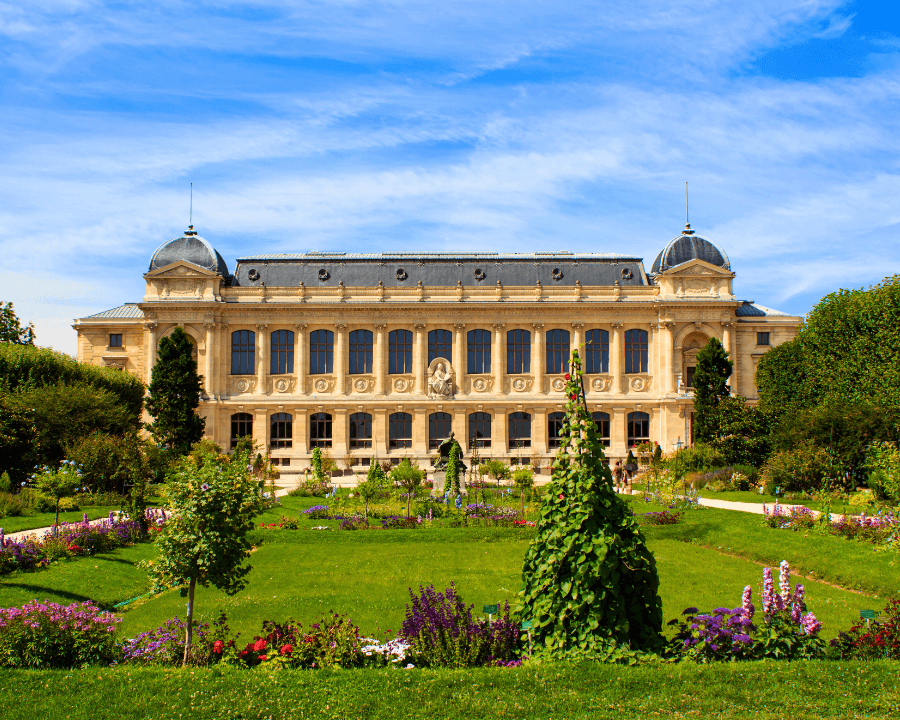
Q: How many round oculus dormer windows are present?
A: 6